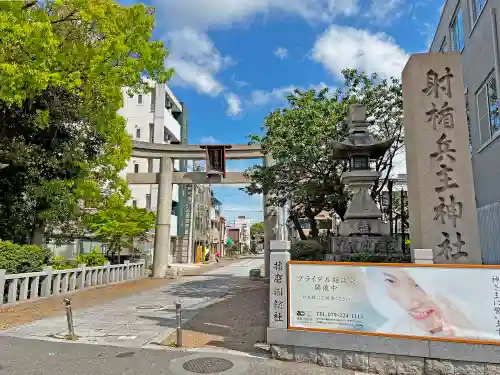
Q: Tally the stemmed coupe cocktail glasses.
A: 0